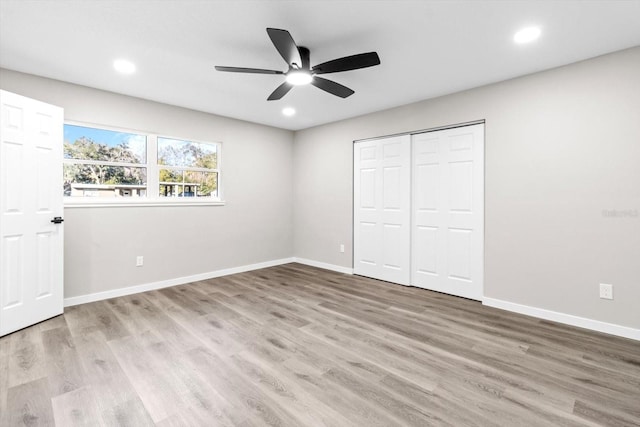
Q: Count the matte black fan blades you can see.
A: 5